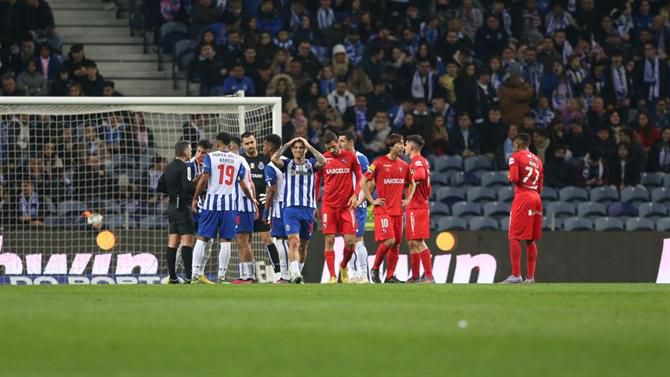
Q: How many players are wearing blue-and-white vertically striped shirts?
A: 6